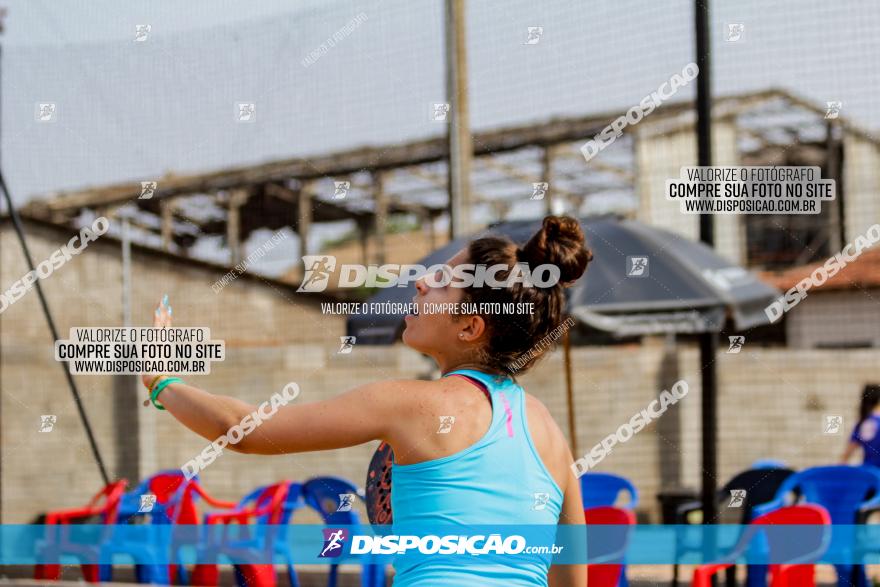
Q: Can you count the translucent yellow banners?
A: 0